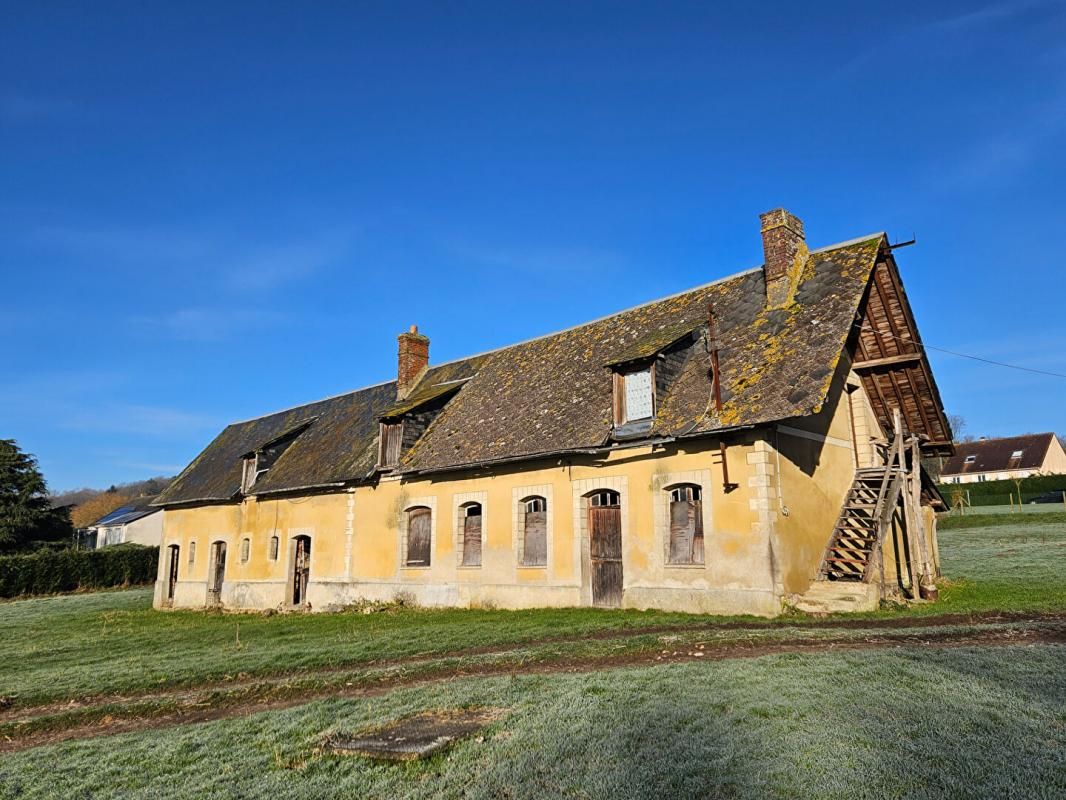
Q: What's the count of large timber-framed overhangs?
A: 1